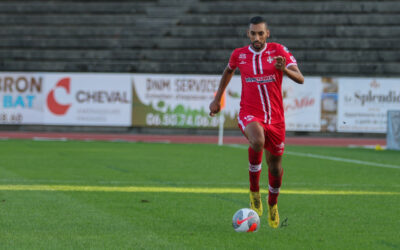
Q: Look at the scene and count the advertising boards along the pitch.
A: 5